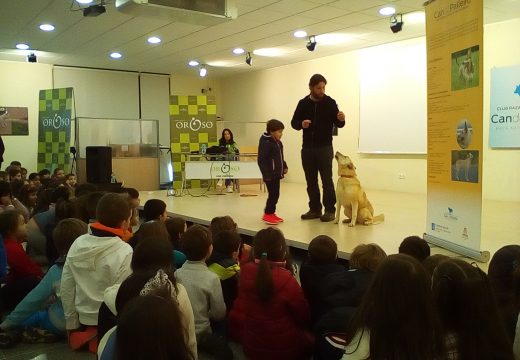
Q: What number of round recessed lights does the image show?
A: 9